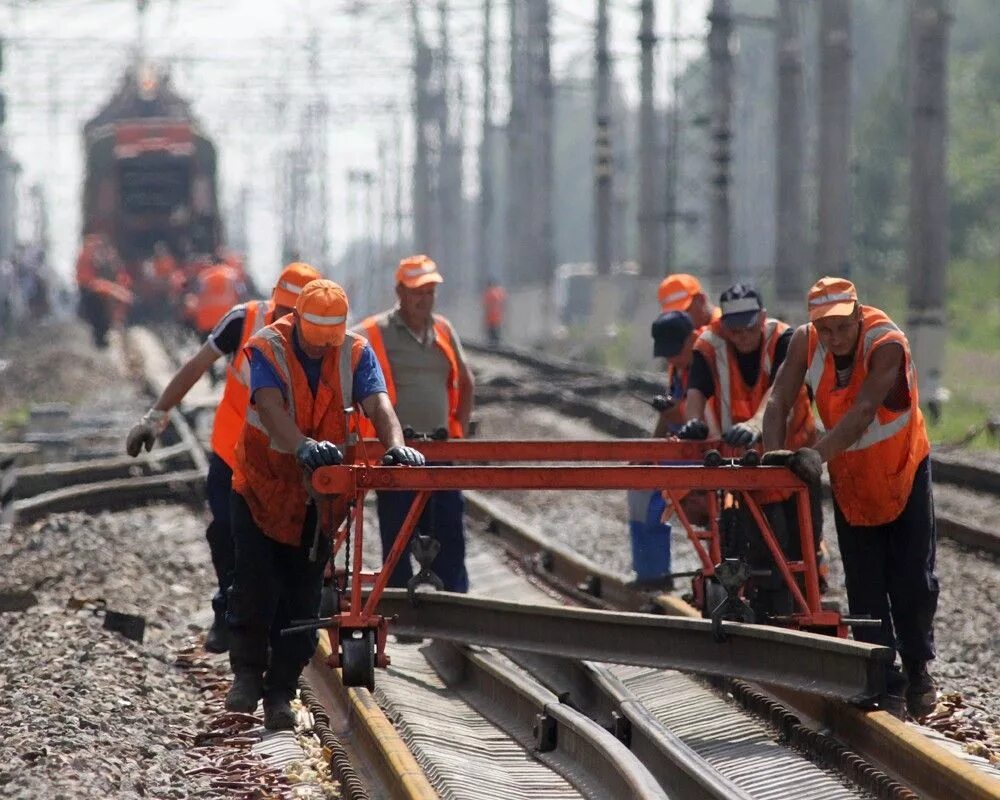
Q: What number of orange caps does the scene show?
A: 5